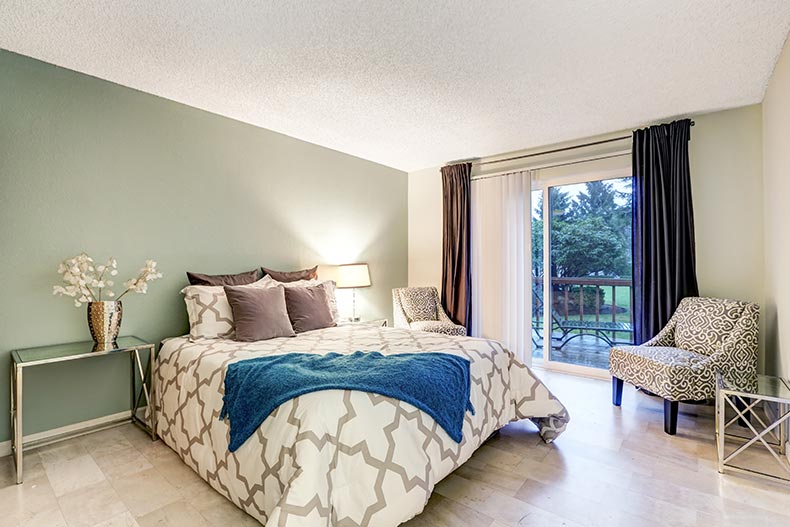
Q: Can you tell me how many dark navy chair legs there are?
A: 3